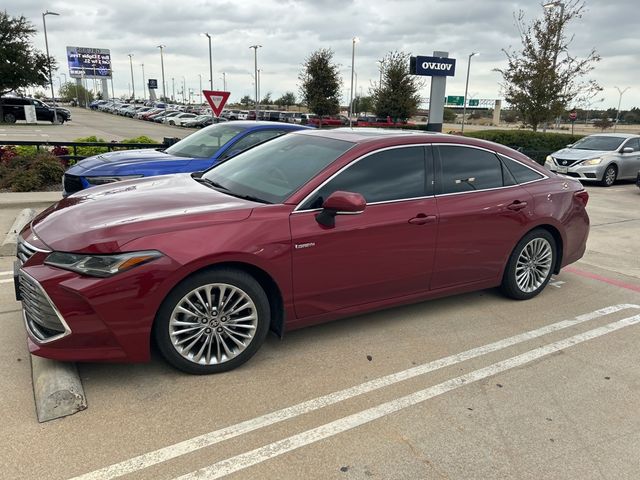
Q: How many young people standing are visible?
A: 0